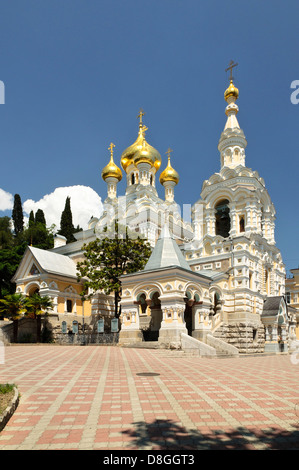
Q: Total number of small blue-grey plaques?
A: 4